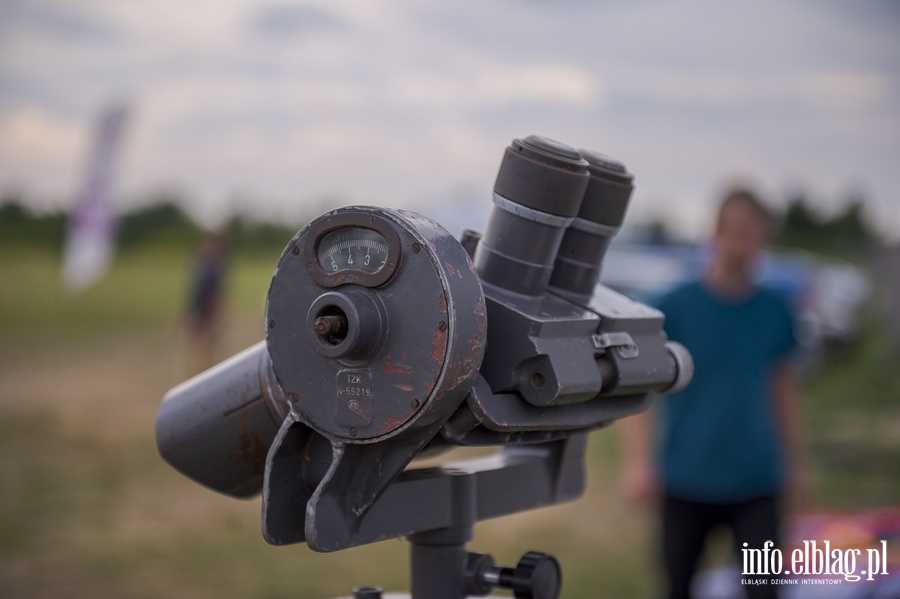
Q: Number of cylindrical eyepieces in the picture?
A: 2